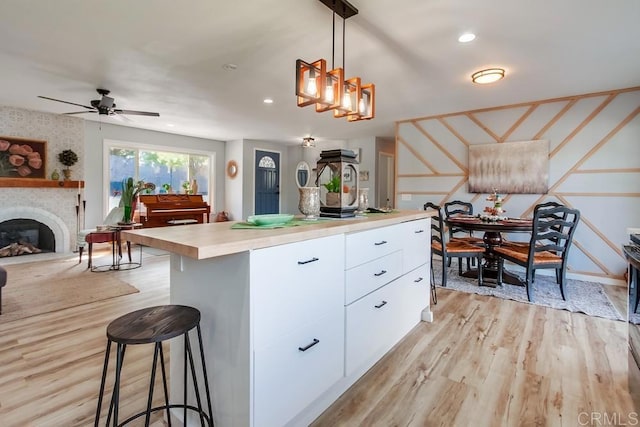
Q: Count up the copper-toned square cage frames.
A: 4